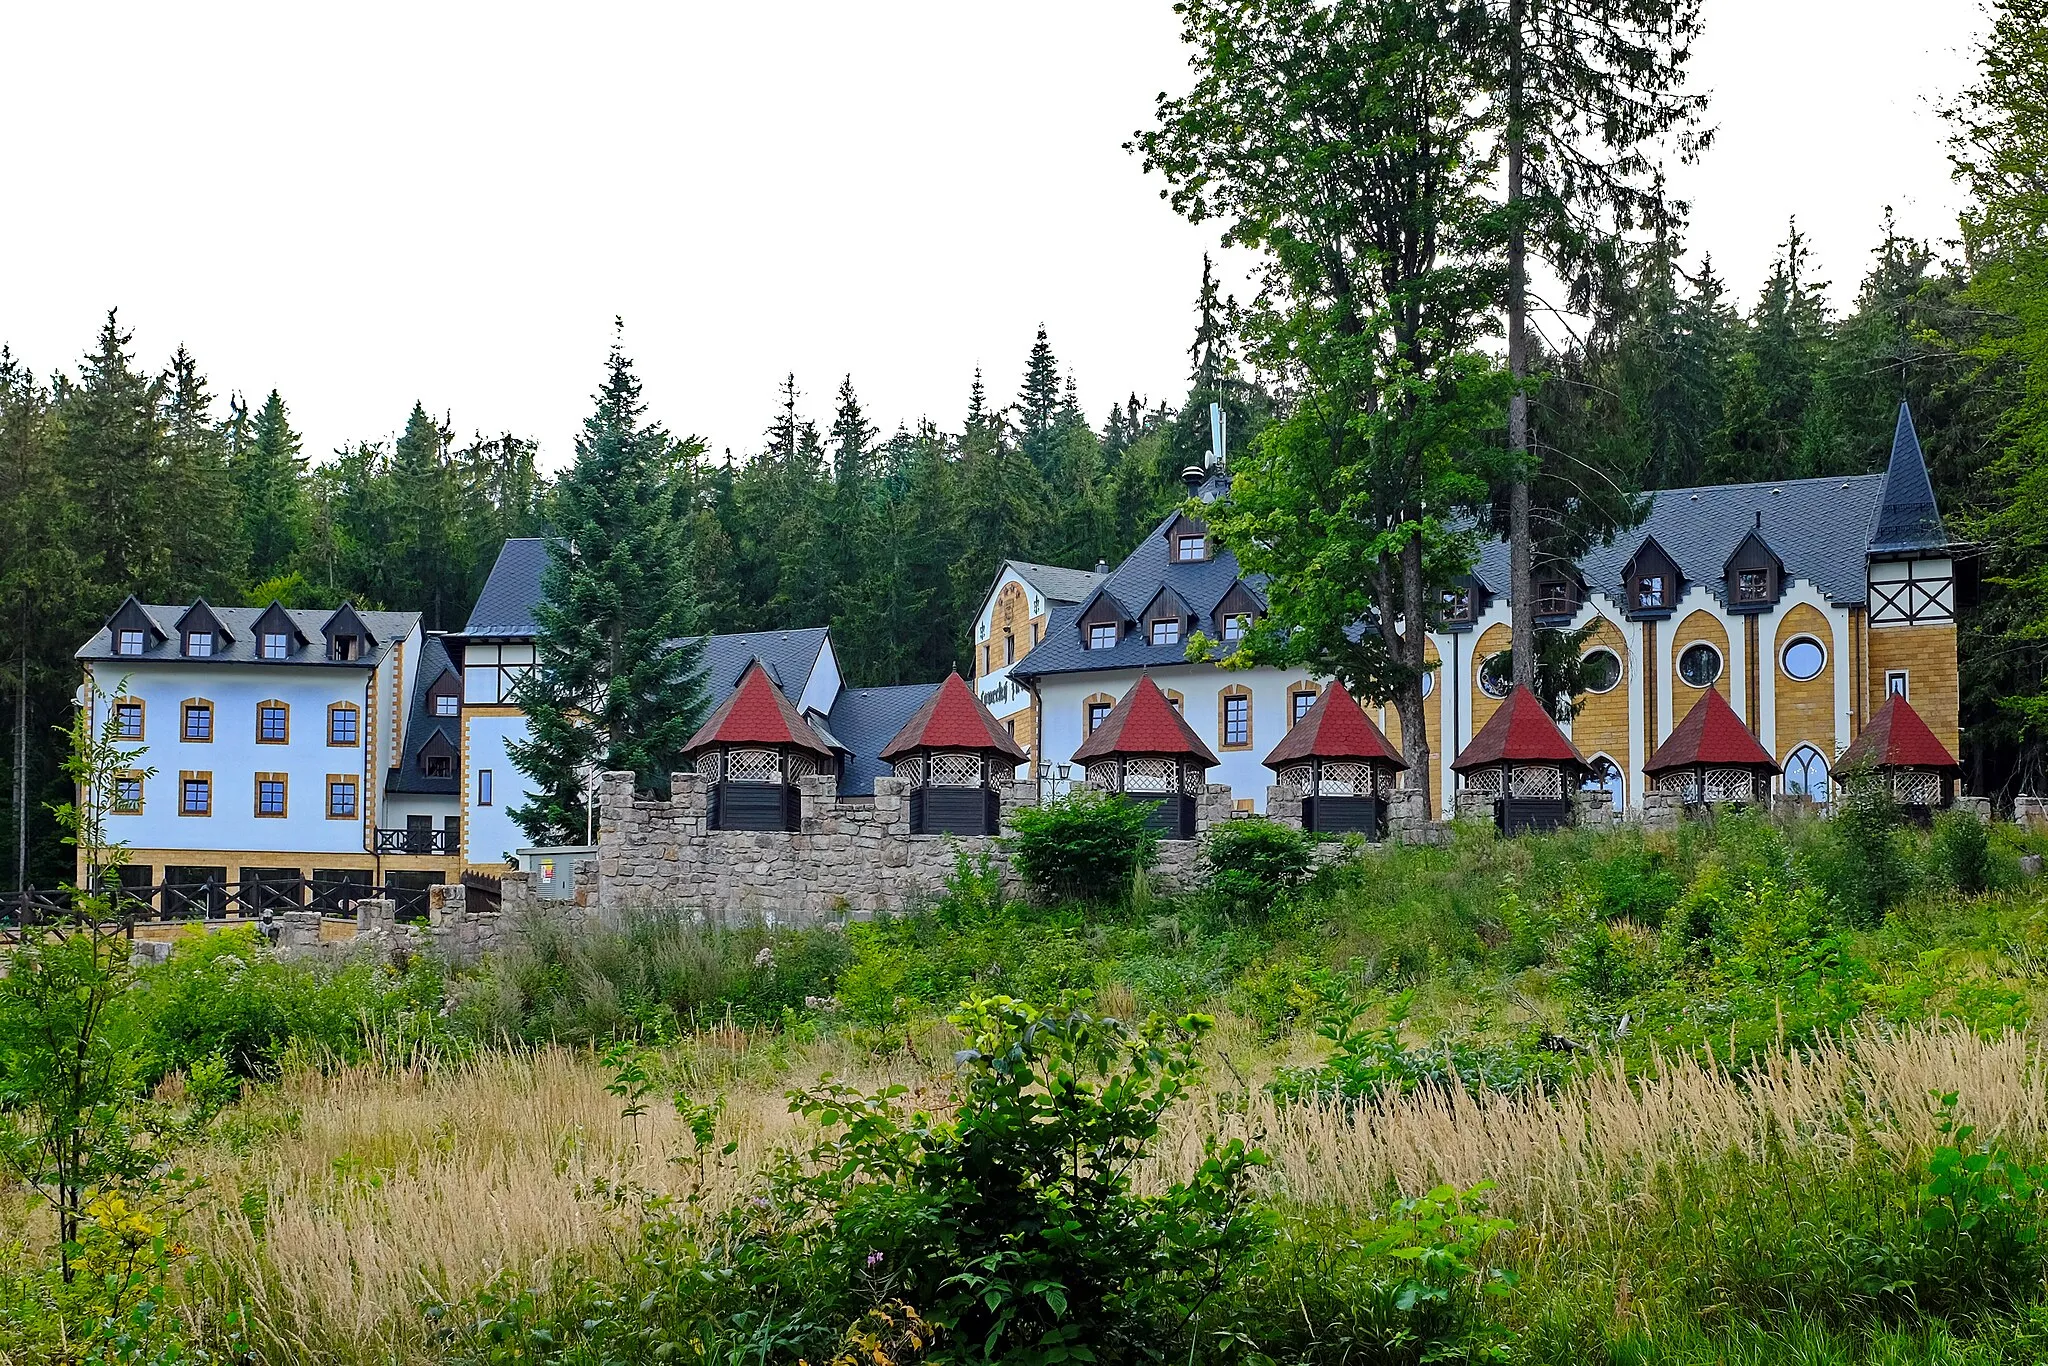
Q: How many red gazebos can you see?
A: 7